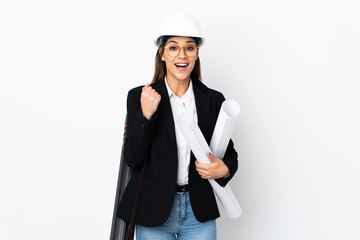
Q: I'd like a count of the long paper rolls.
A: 2